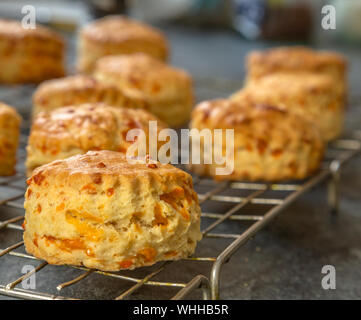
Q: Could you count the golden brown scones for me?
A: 10